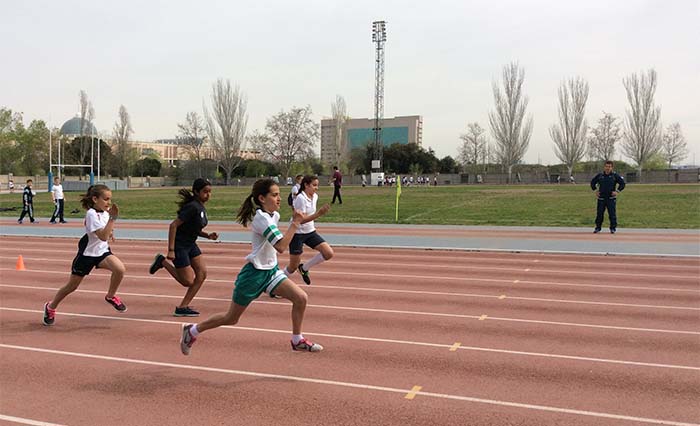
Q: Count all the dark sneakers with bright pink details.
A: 2